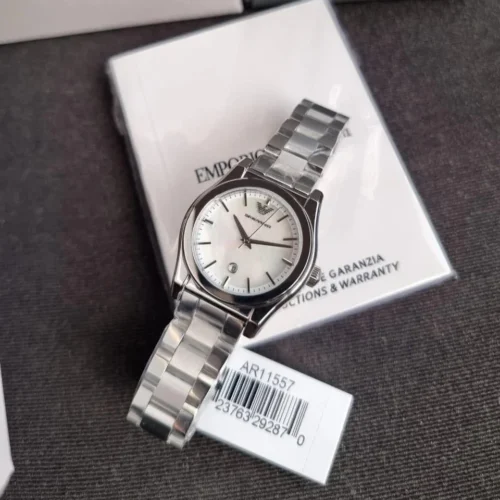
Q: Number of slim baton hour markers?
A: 12